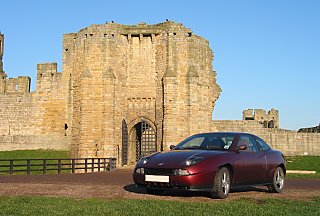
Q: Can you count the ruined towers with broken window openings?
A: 1